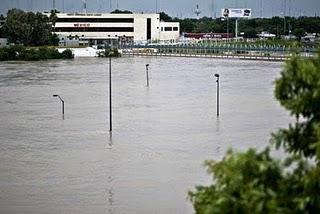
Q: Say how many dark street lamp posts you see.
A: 4